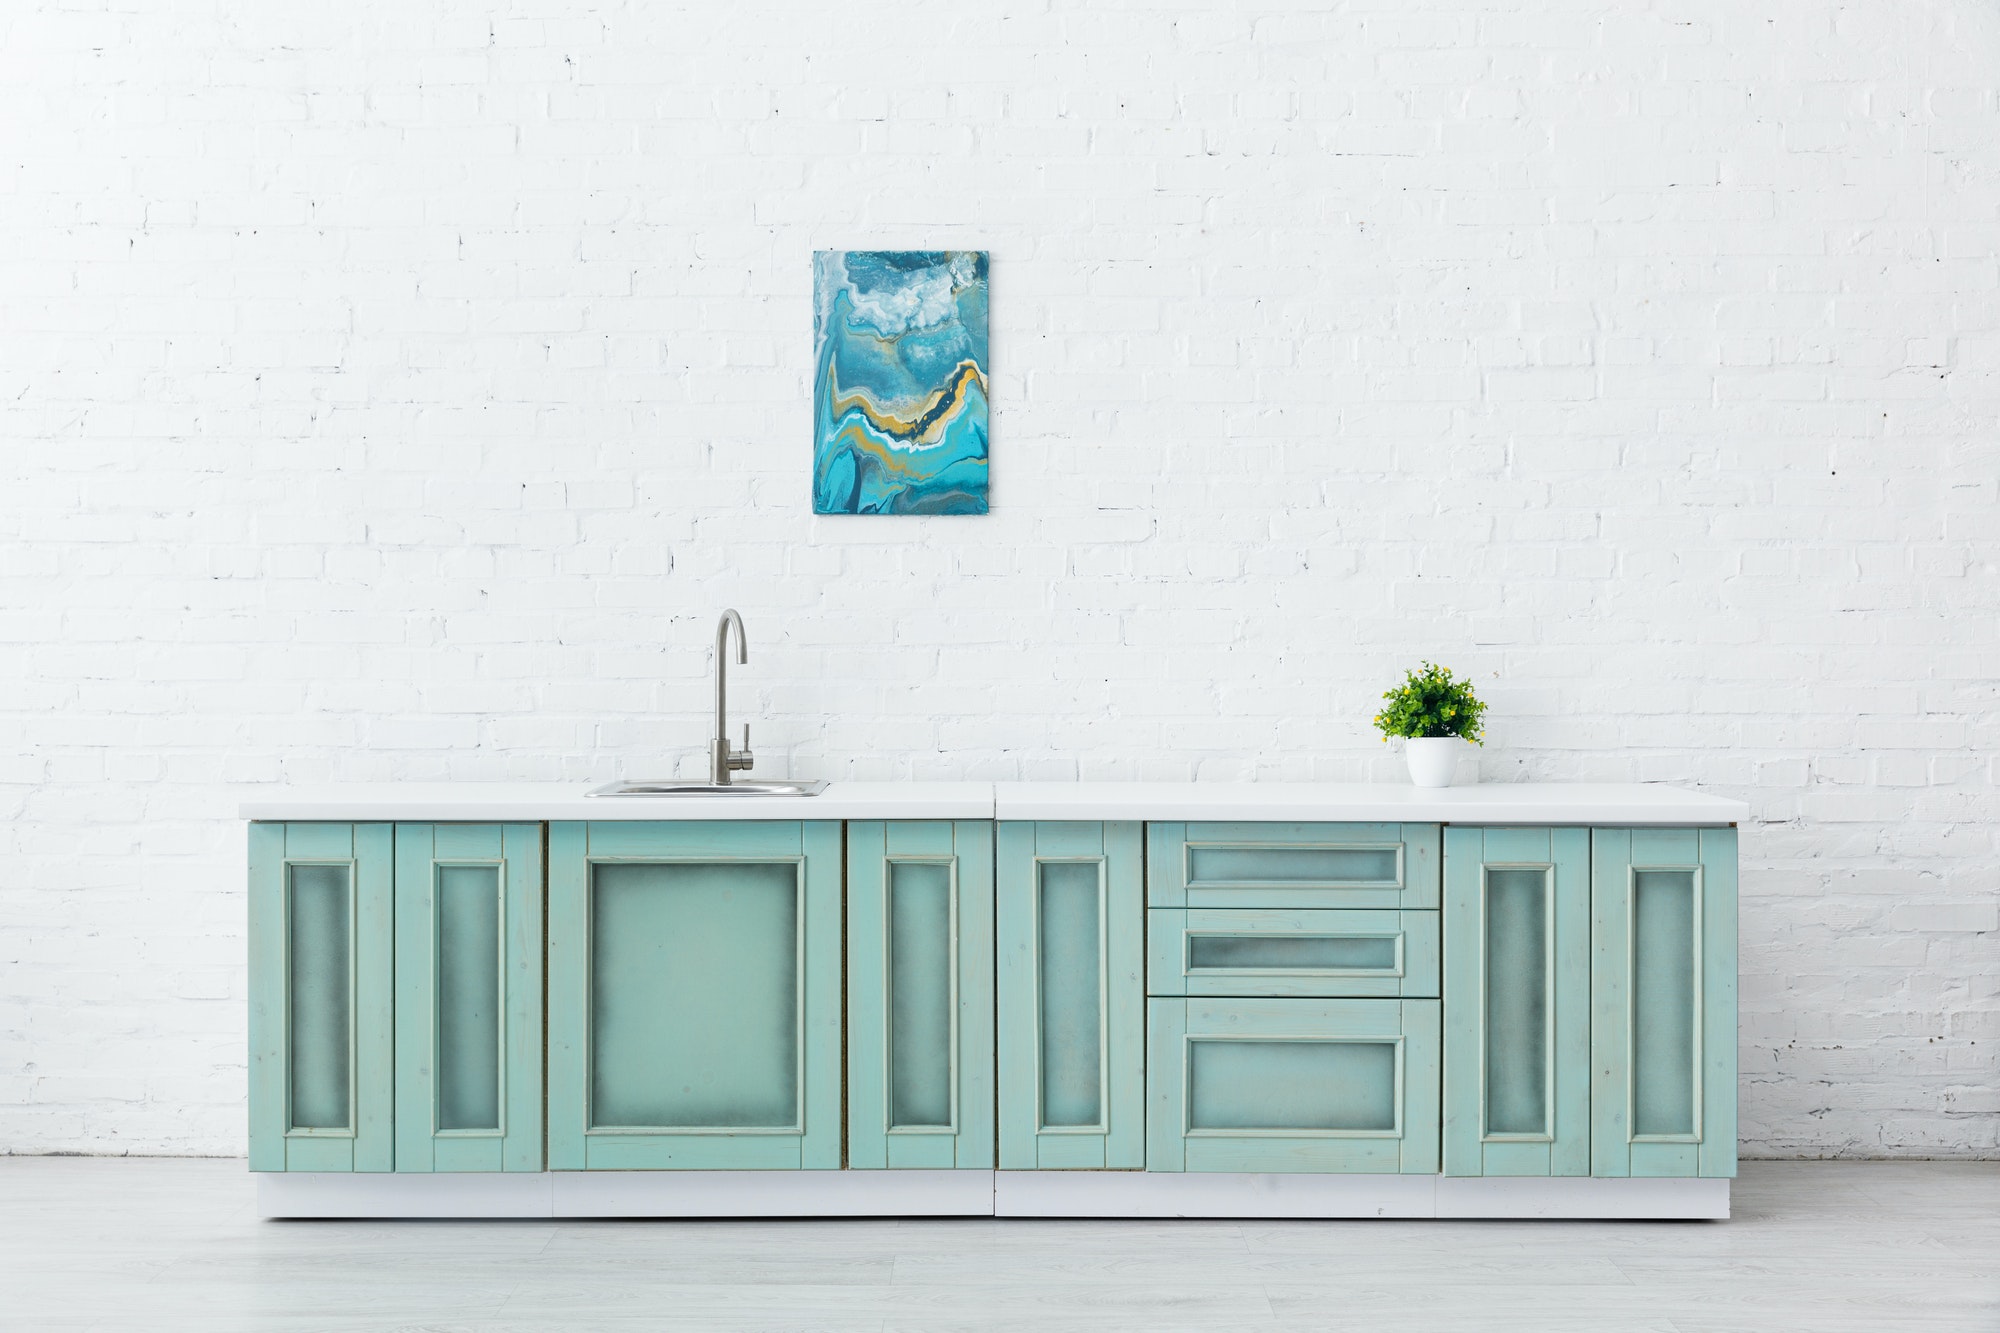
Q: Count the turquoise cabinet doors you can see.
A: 7